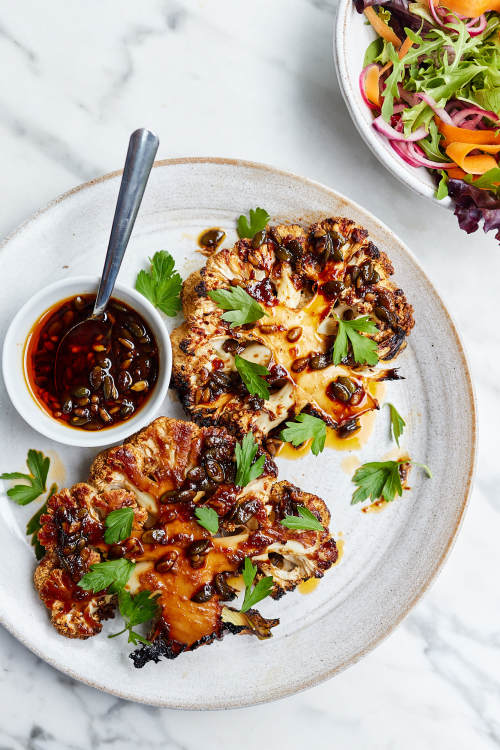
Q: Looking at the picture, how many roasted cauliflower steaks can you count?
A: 2